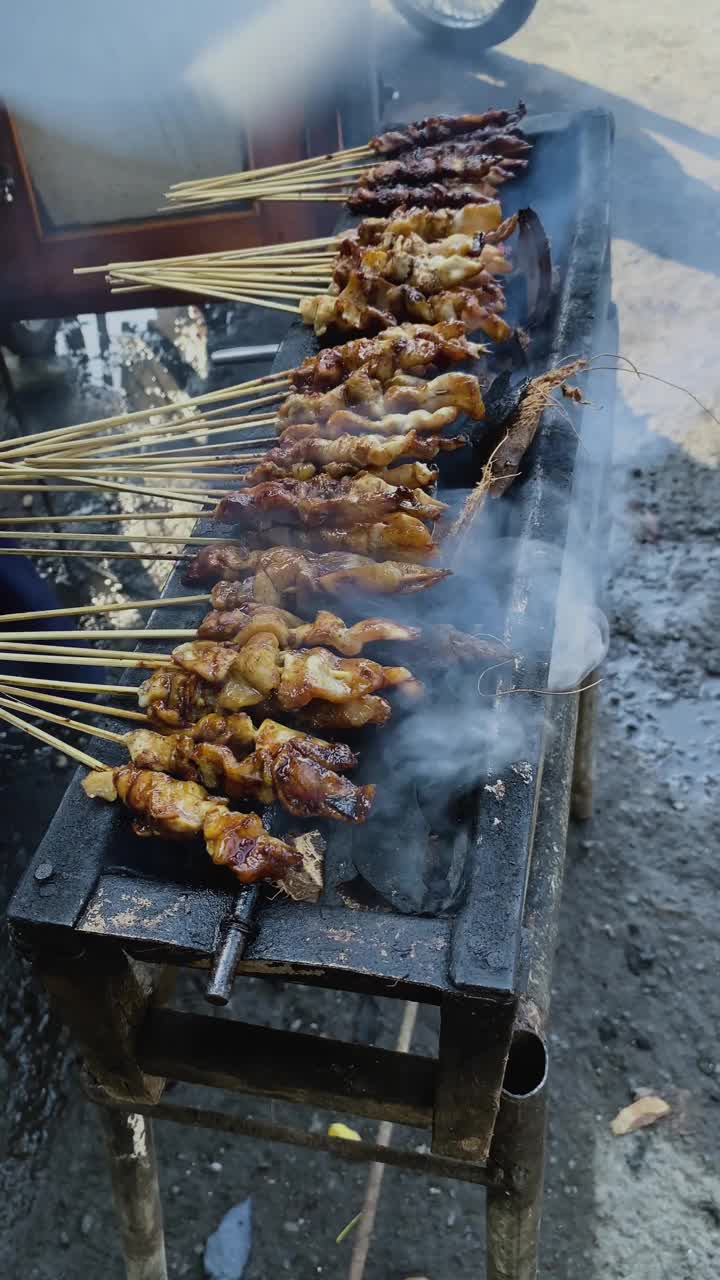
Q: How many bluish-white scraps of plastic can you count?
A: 1